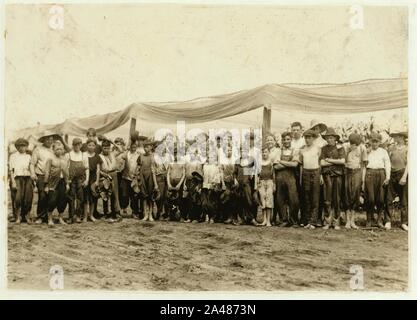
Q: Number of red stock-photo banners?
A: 0